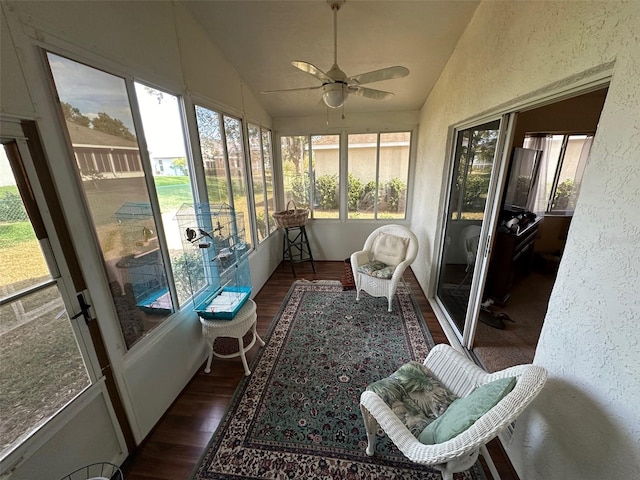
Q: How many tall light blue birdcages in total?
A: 1